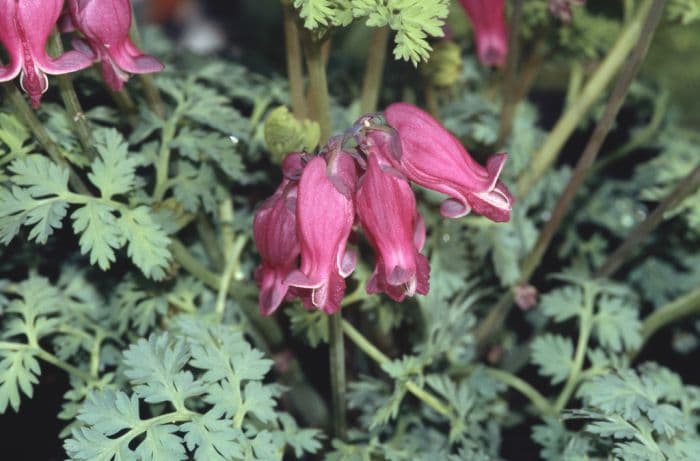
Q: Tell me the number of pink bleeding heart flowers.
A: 7